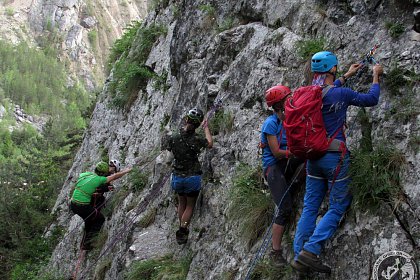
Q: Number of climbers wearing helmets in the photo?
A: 5